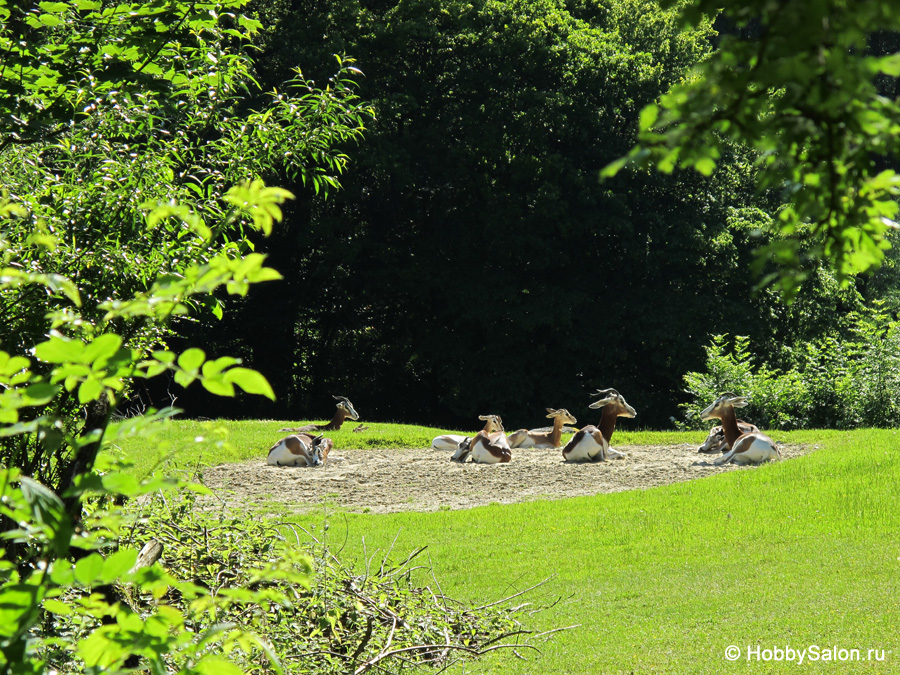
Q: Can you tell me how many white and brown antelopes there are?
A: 8